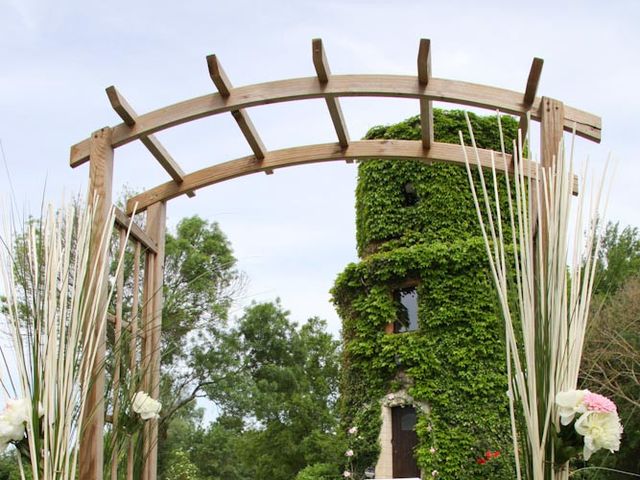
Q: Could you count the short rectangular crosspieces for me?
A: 5